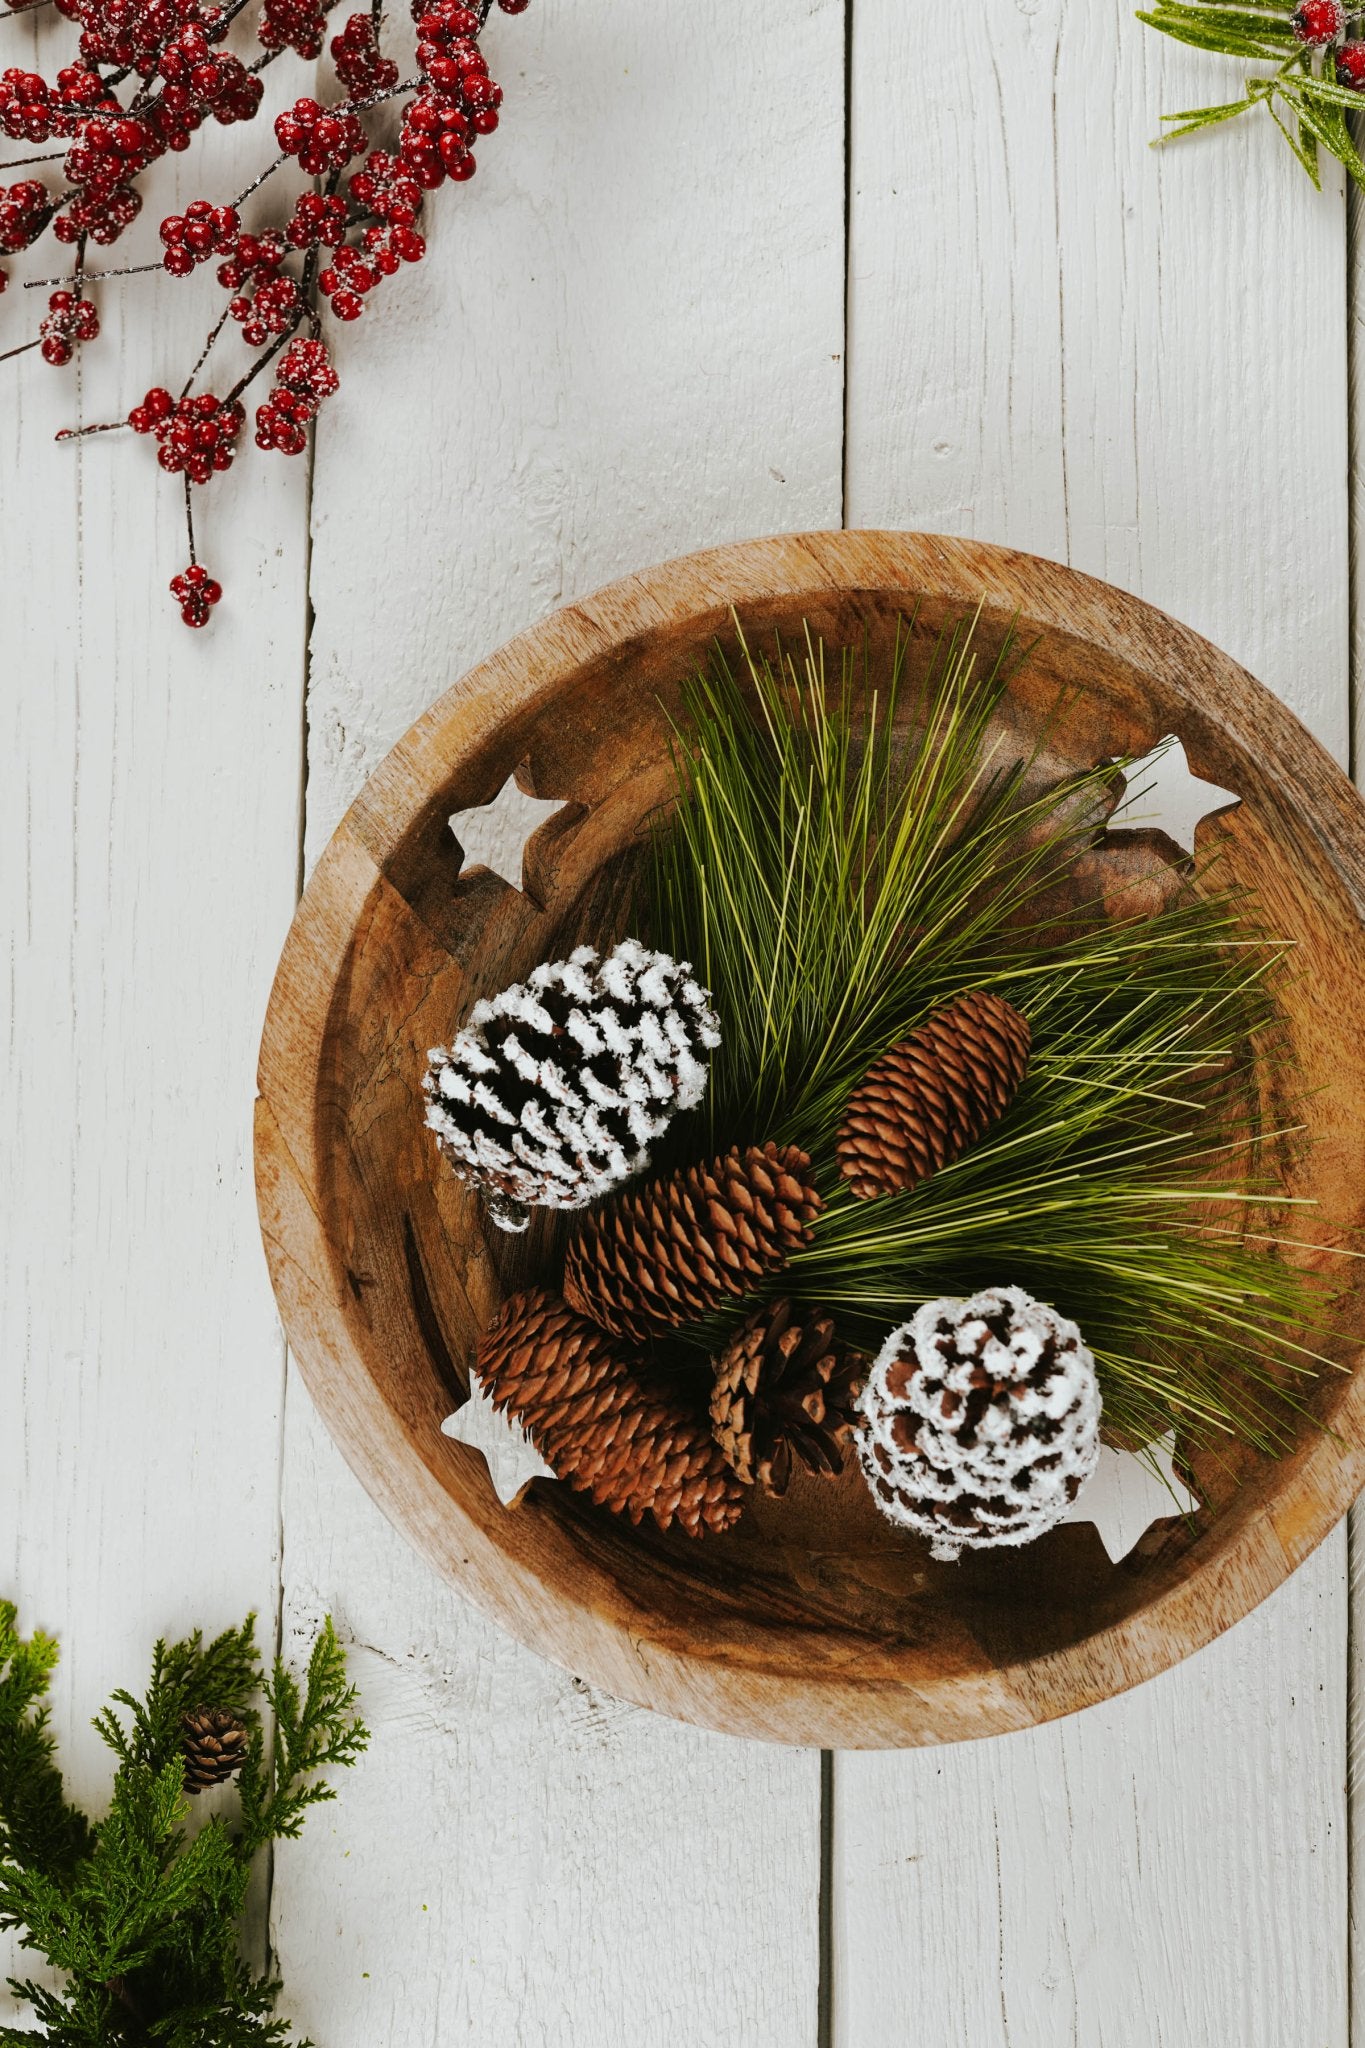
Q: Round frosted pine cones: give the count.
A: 2